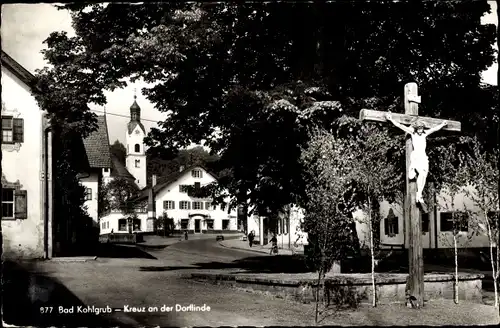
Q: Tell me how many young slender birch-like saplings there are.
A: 4